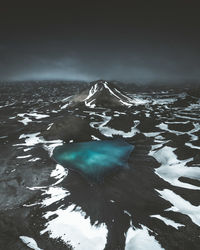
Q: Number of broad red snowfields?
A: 0